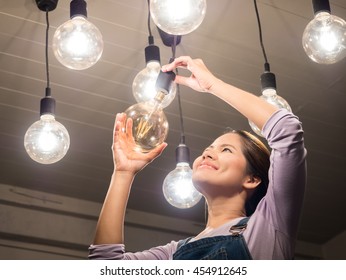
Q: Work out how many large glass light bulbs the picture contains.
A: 8